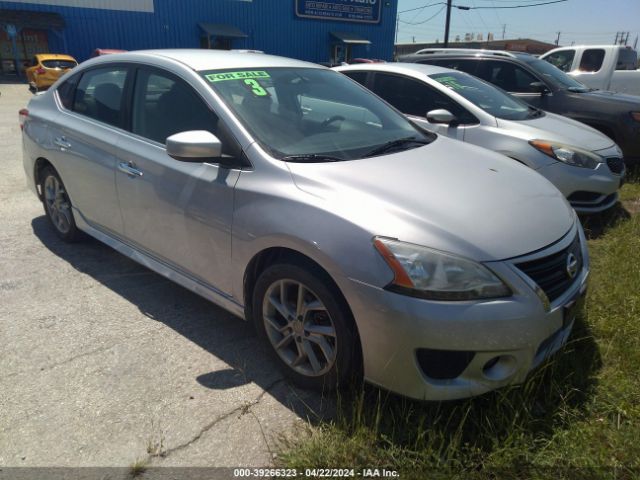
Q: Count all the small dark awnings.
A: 2